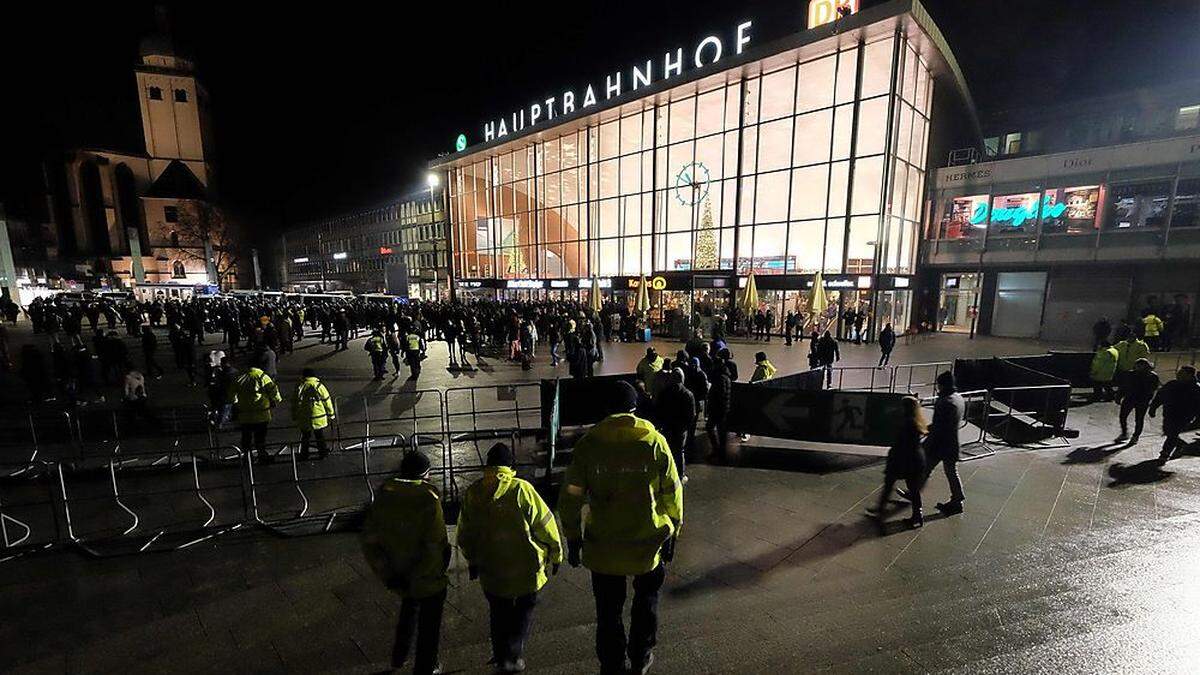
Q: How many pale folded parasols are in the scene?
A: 4